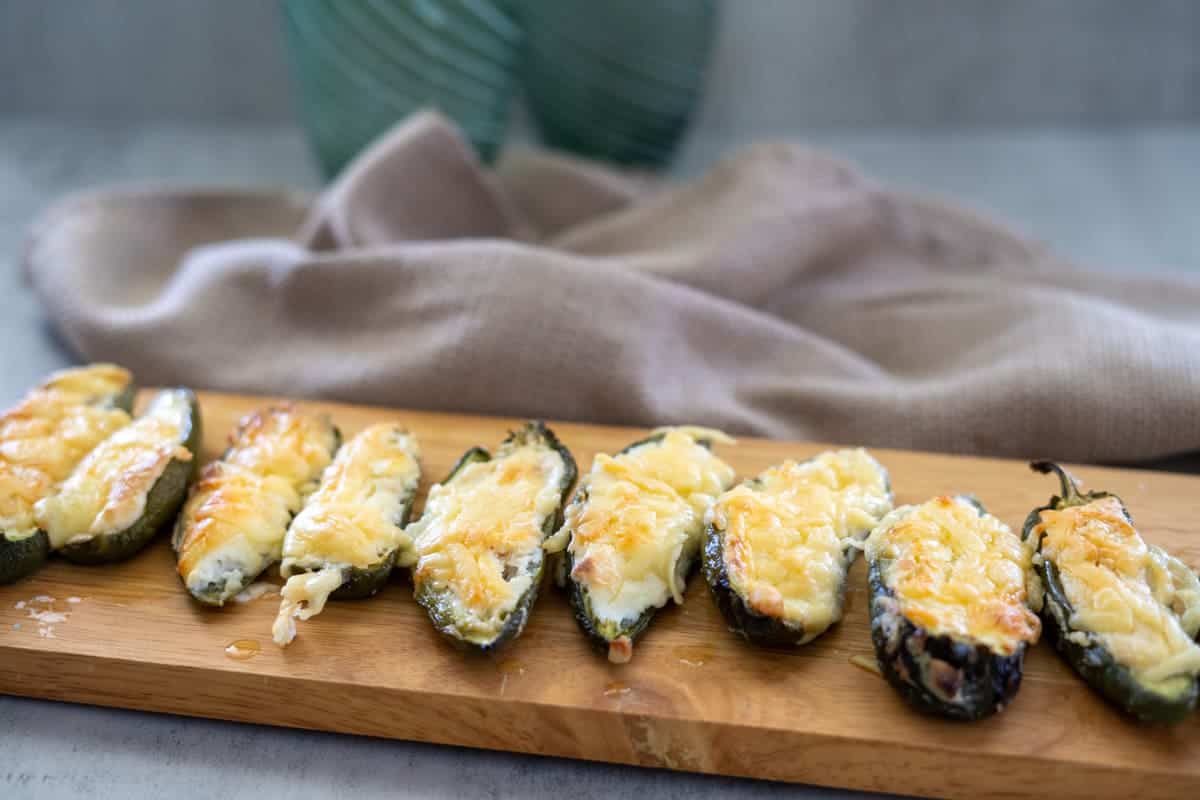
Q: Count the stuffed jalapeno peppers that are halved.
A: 9